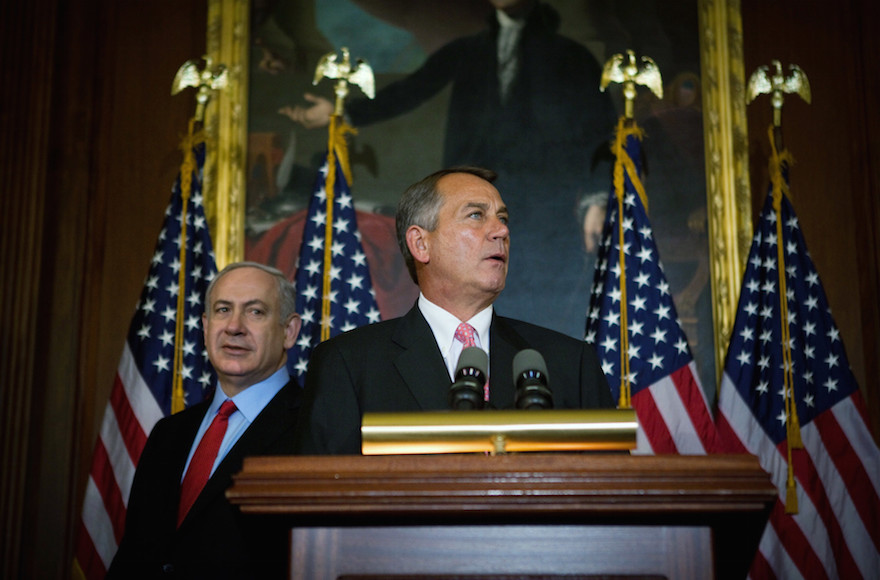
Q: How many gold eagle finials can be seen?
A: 4